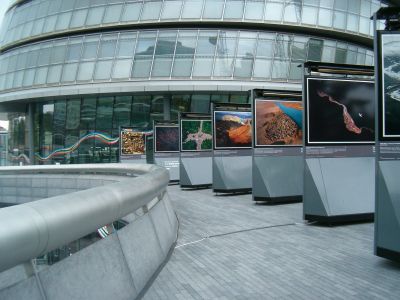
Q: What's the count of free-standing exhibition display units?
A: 7